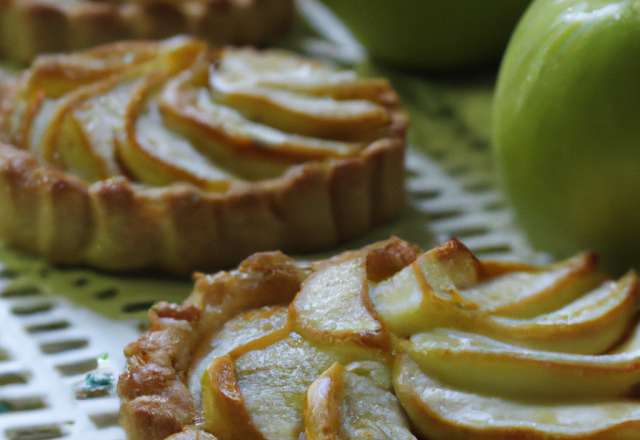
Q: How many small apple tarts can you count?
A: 3